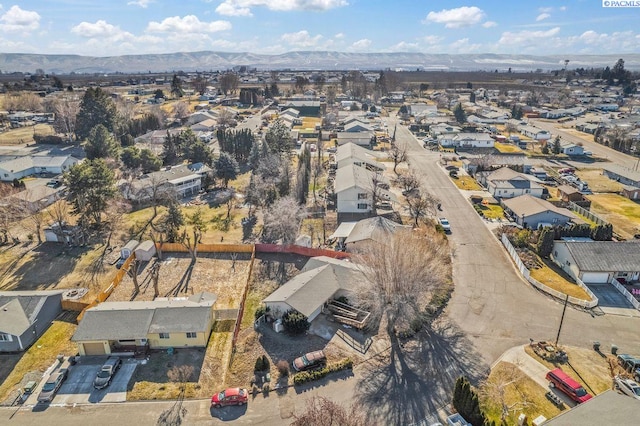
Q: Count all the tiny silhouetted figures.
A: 0